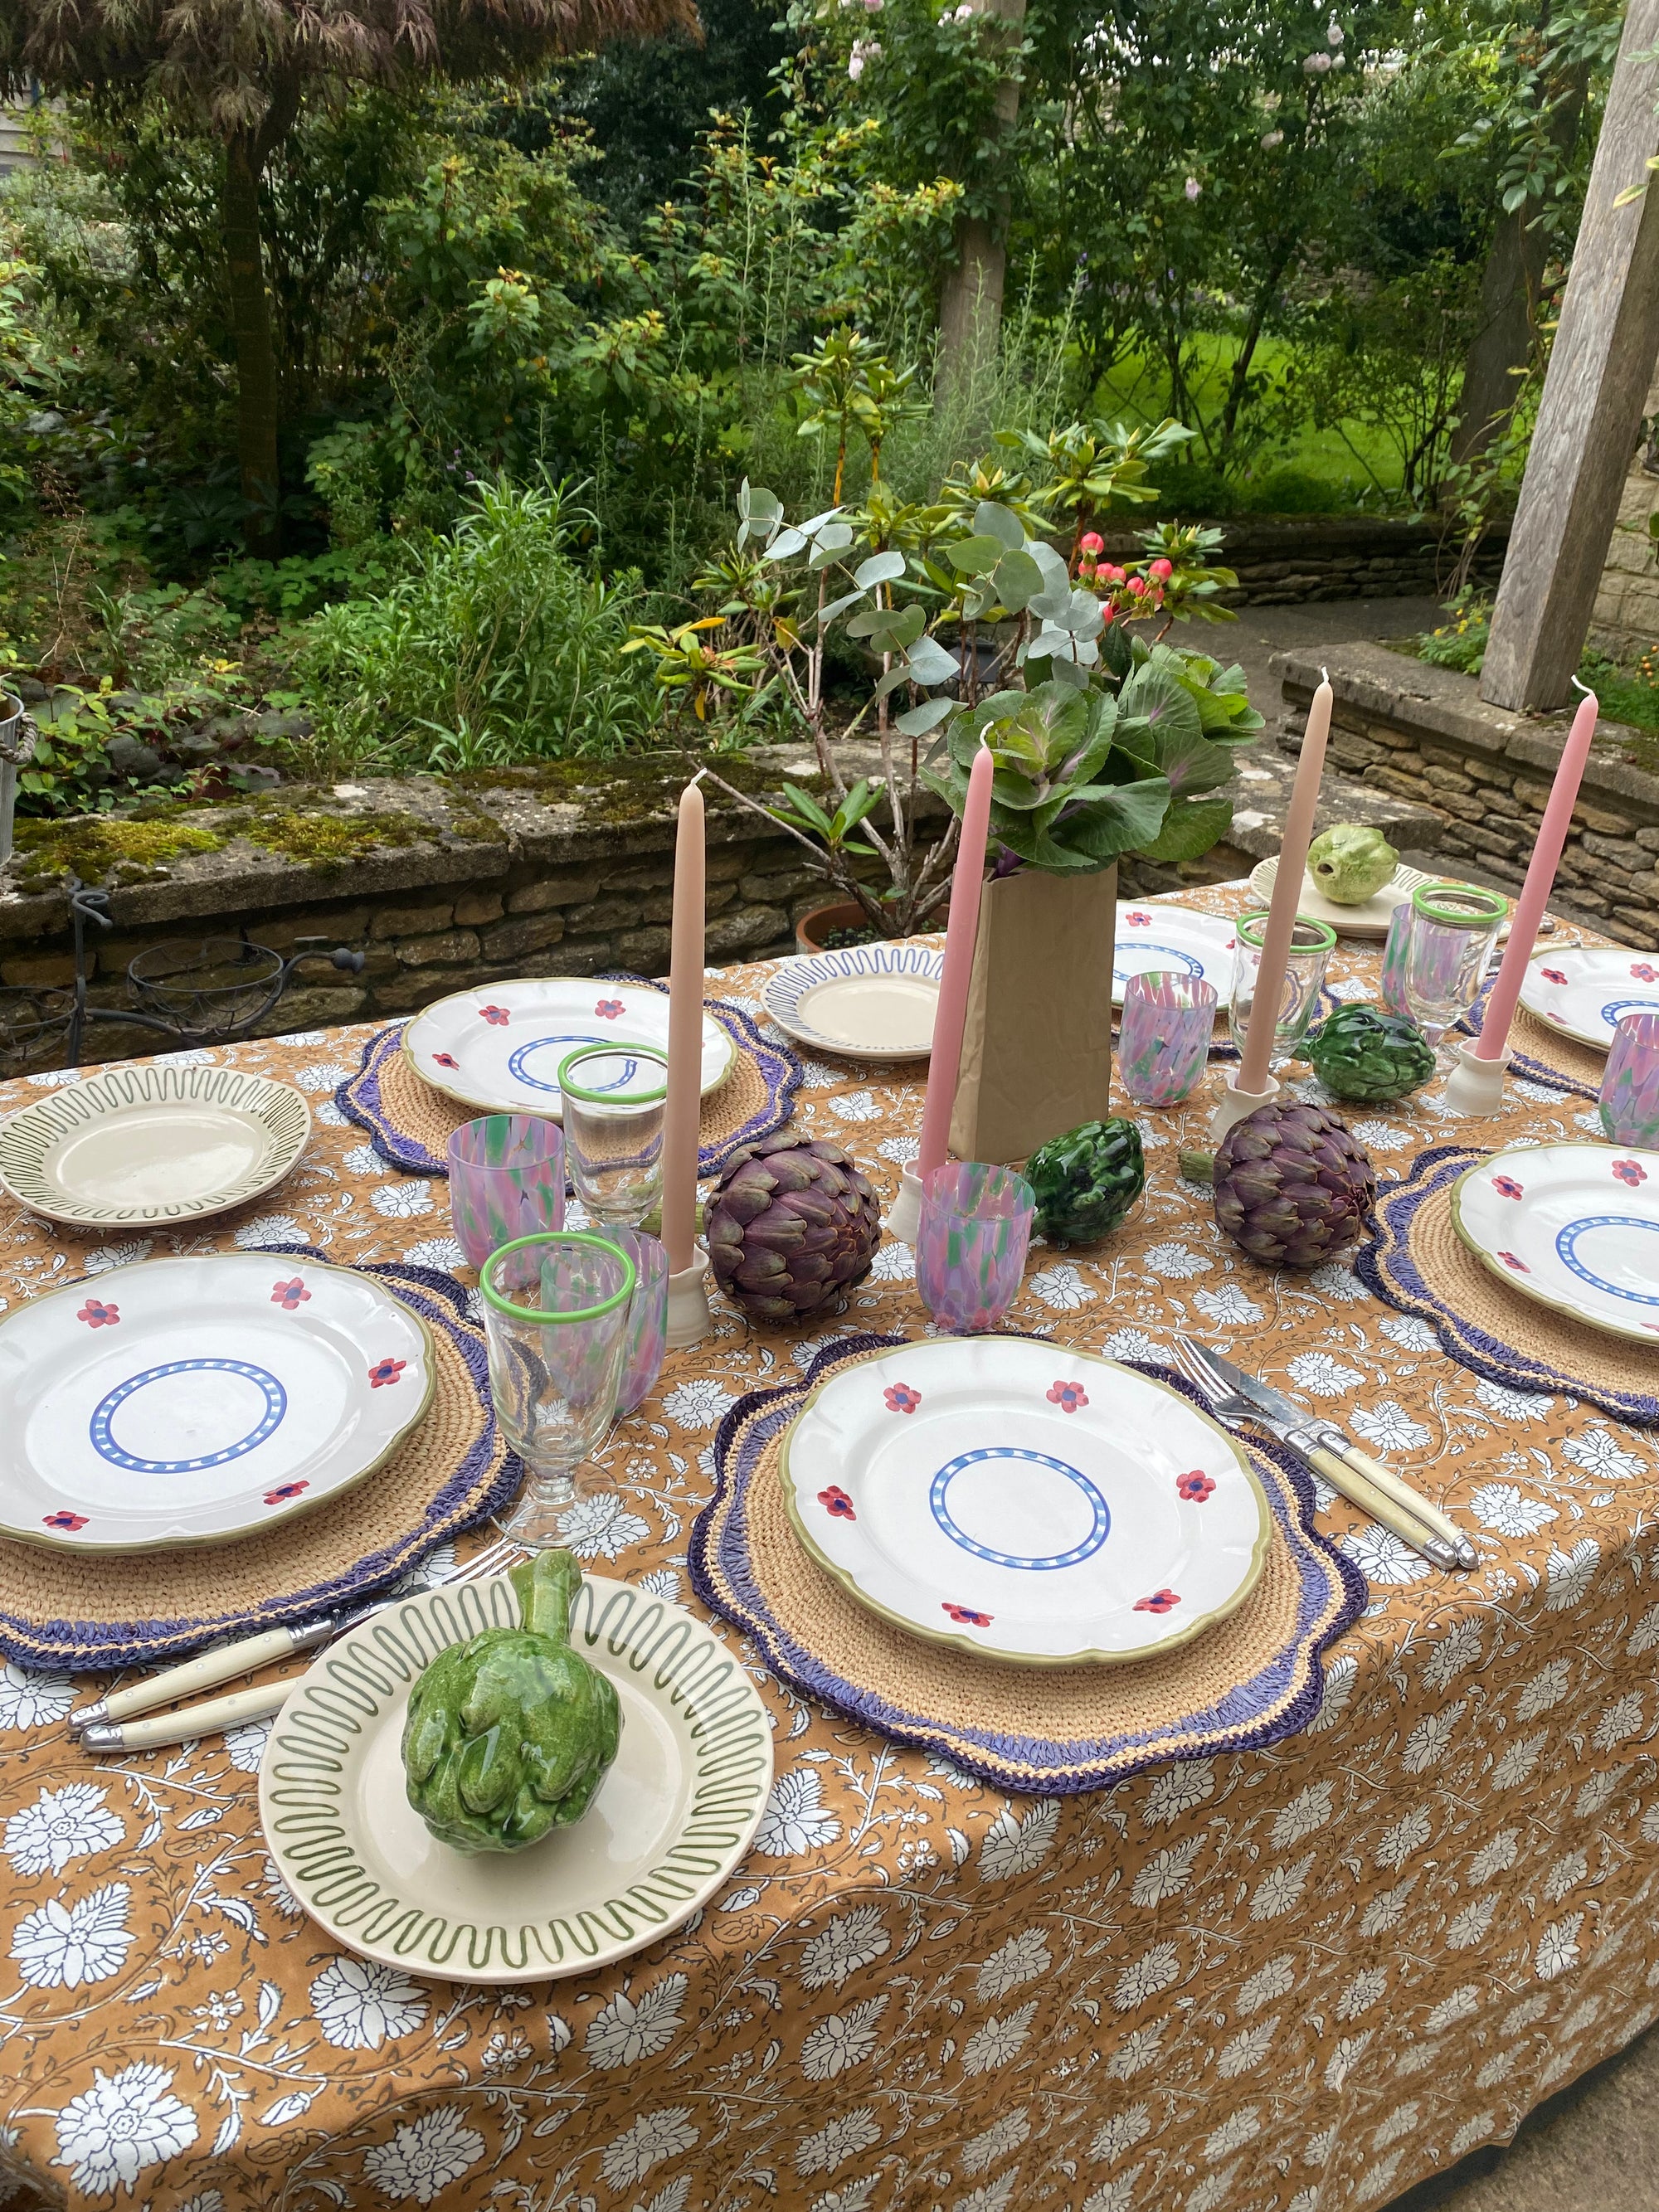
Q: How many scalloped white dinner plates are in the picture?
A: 6